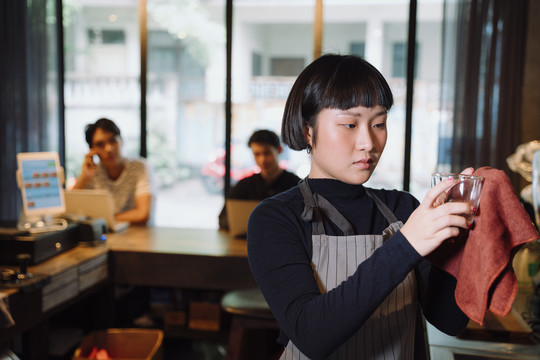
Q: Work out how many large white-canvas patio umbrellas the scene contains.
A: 0